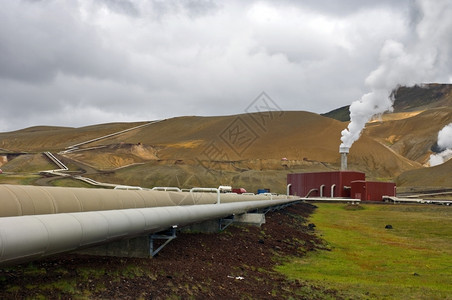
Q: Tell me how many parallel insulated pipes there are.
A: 2